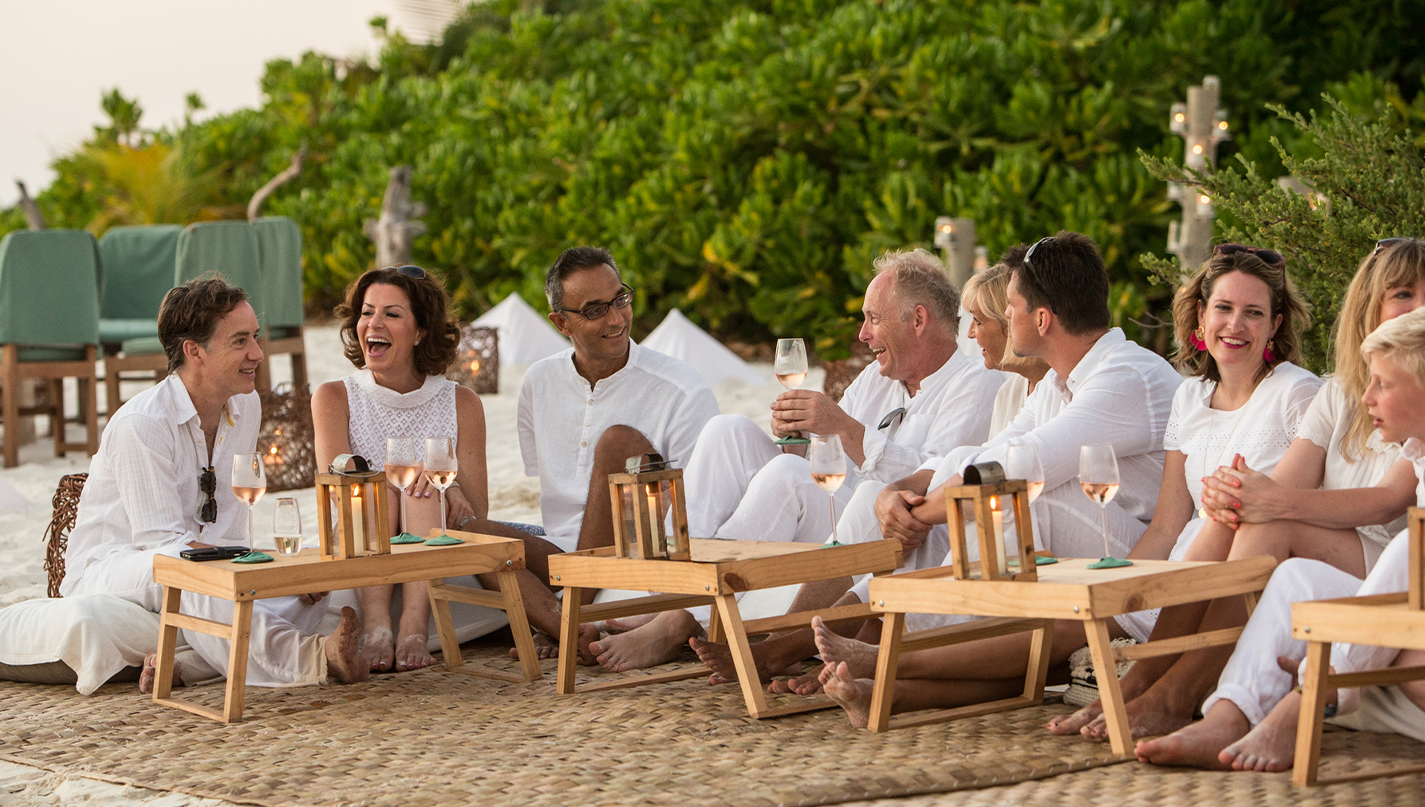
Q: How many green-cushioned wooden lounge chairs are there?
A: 4